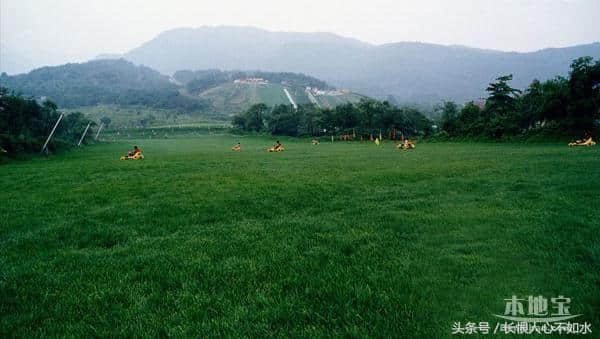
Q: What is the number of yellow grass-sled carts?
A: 6